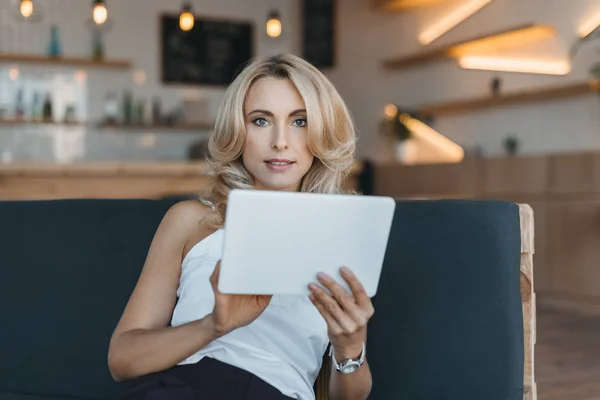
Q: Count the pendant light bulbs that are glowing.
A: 4